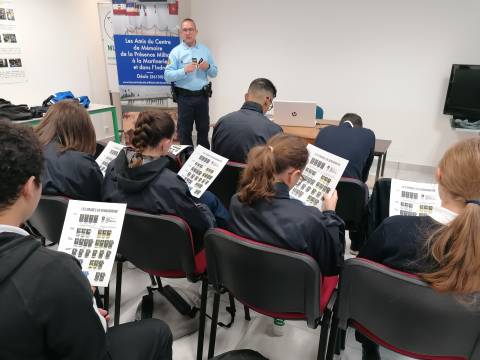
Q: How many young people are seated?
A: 7